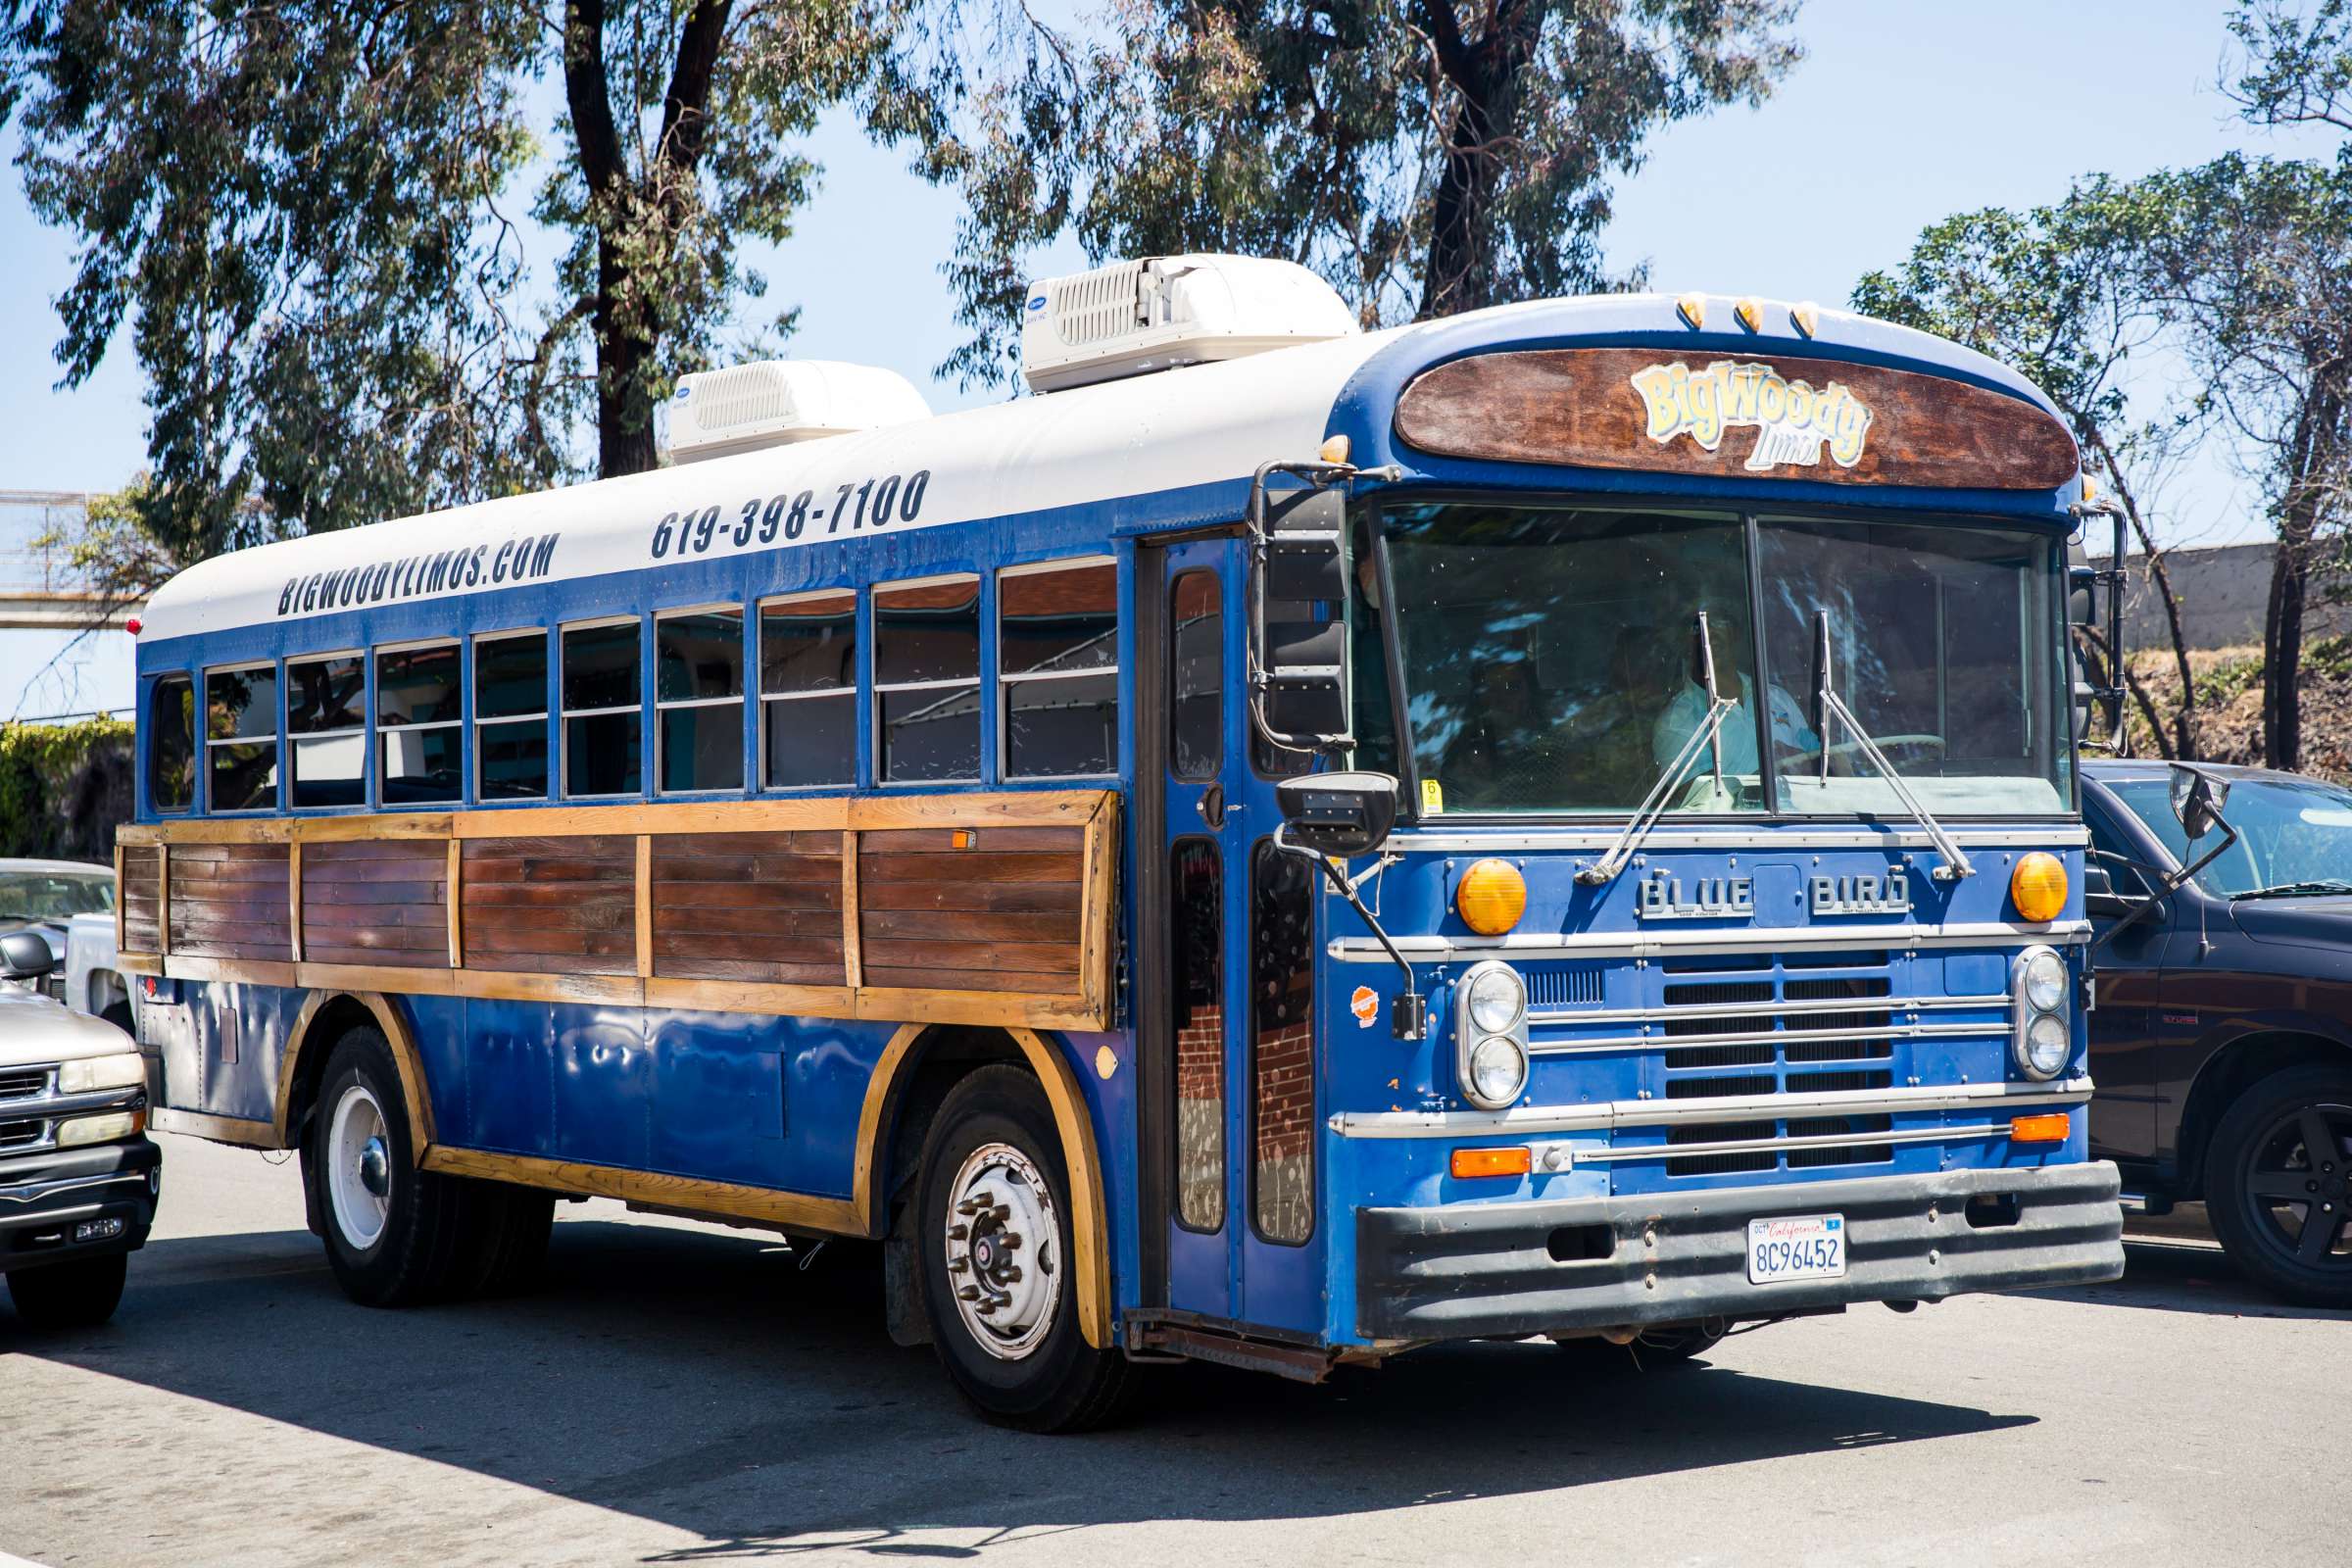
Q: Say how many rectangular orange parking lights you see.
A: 2